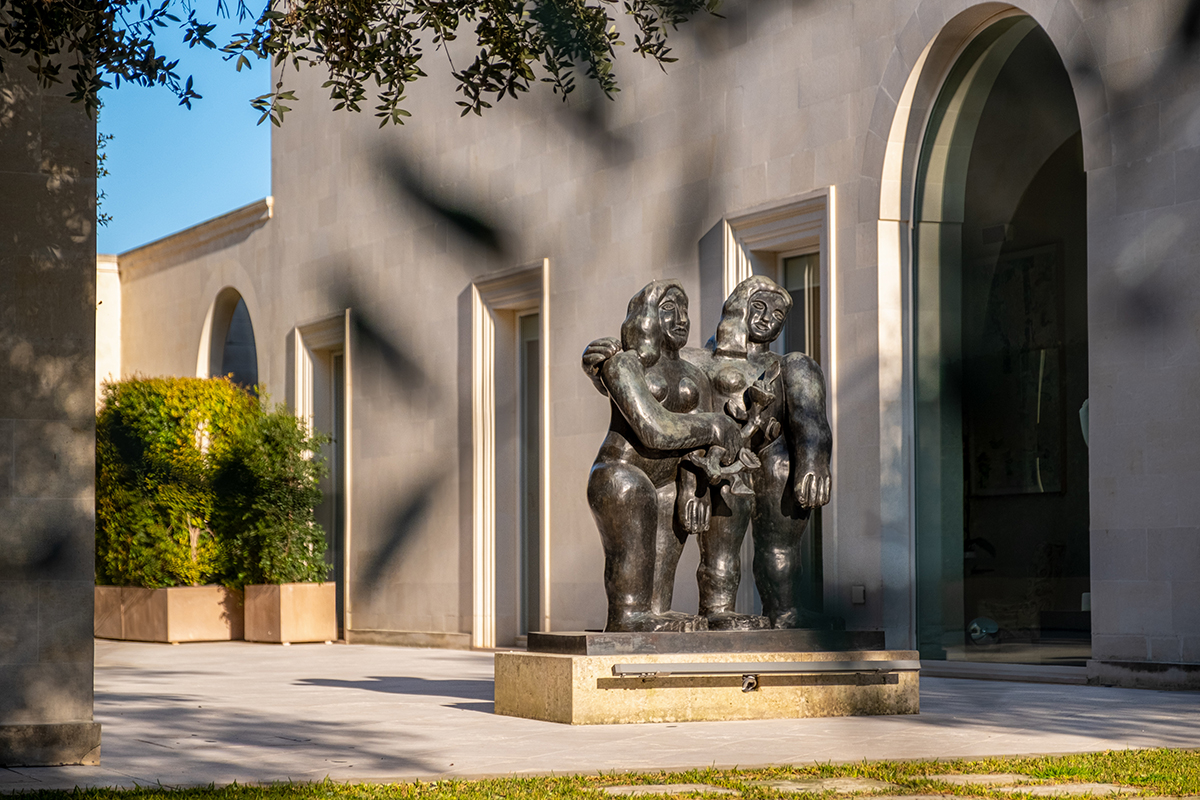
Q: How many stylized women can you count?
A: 2